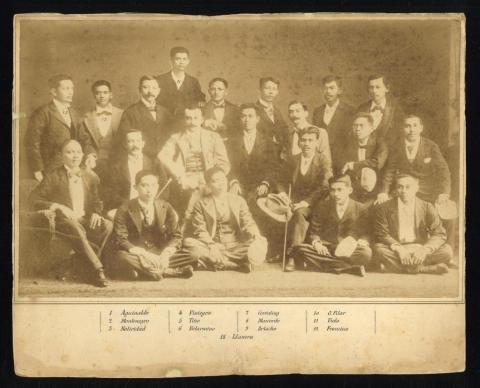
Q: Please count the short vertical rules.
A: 5